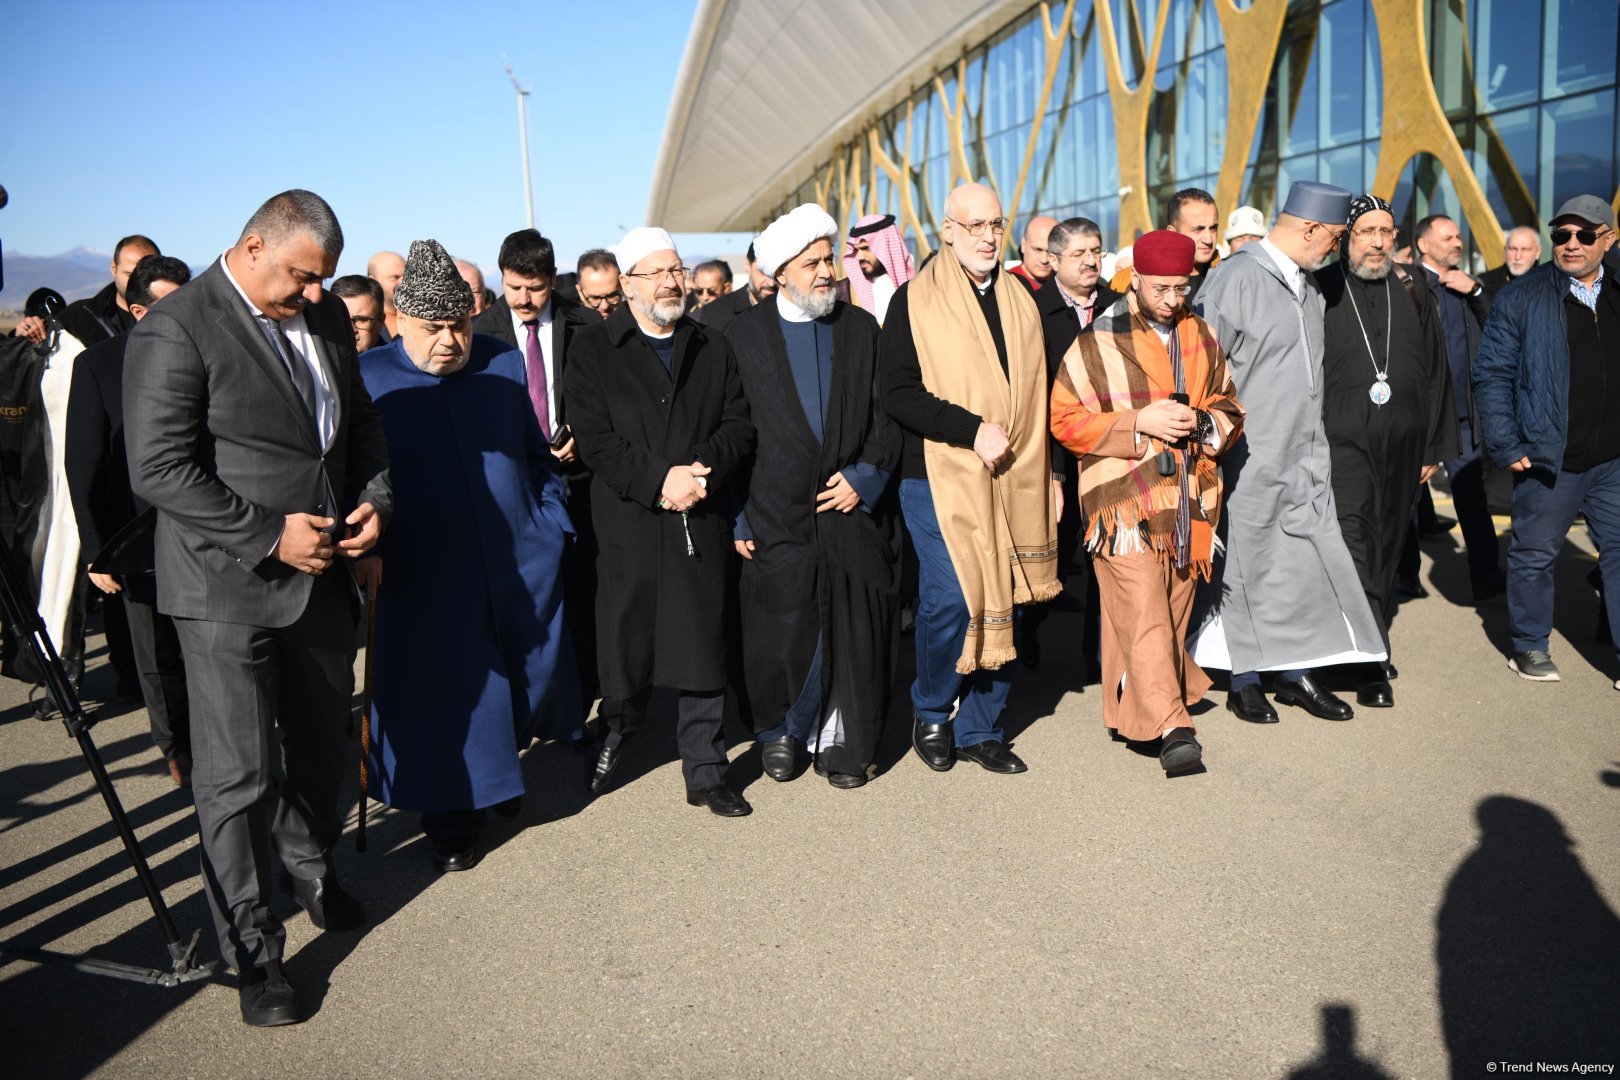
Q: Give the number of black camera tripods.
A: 1